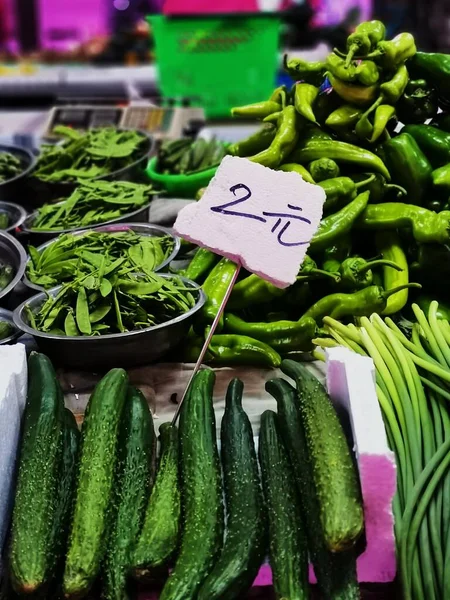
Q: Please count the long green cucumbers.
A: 10